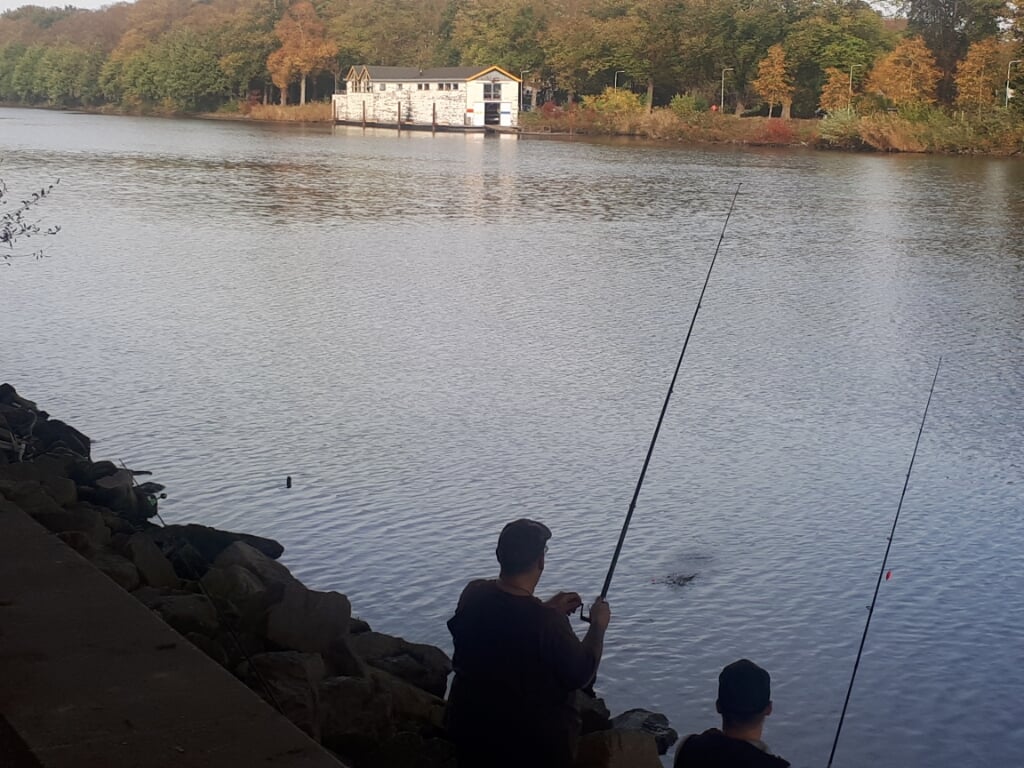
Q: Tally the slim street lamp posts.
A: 5